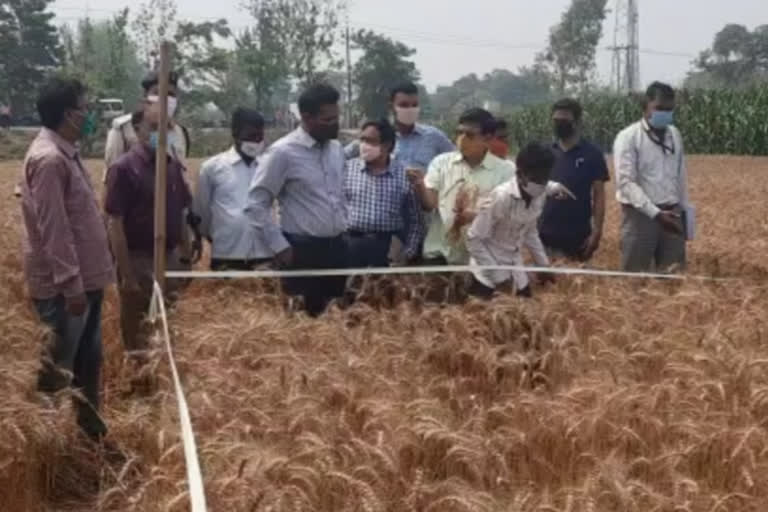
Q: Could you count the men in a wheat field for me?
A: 12